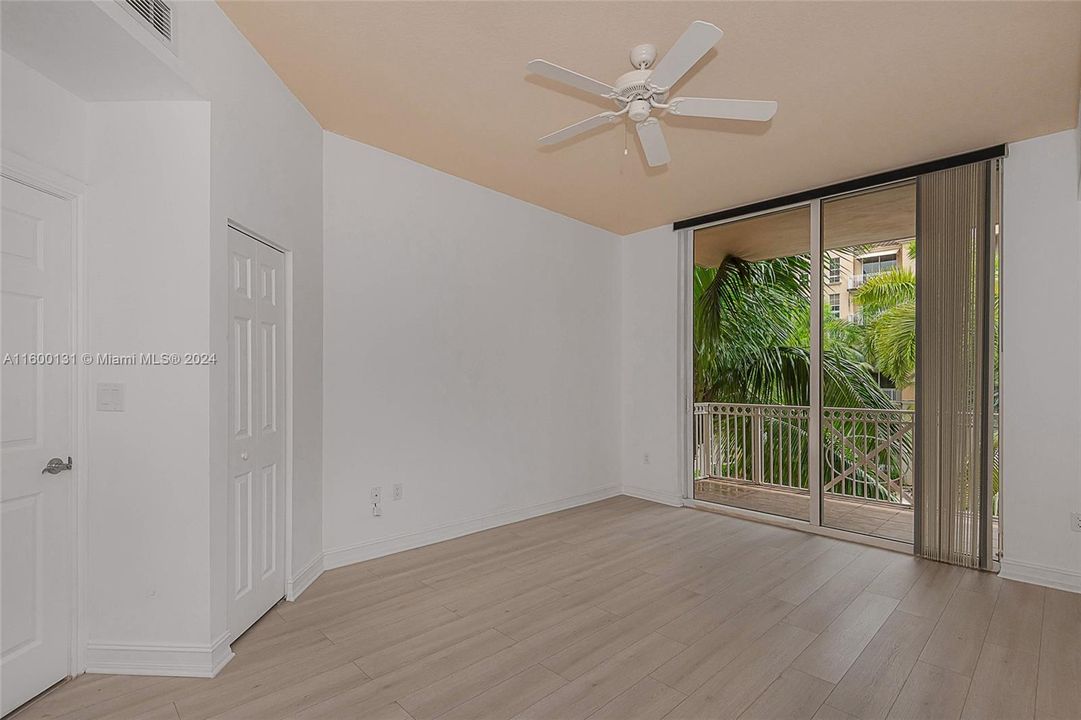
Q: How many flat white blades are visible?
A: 5